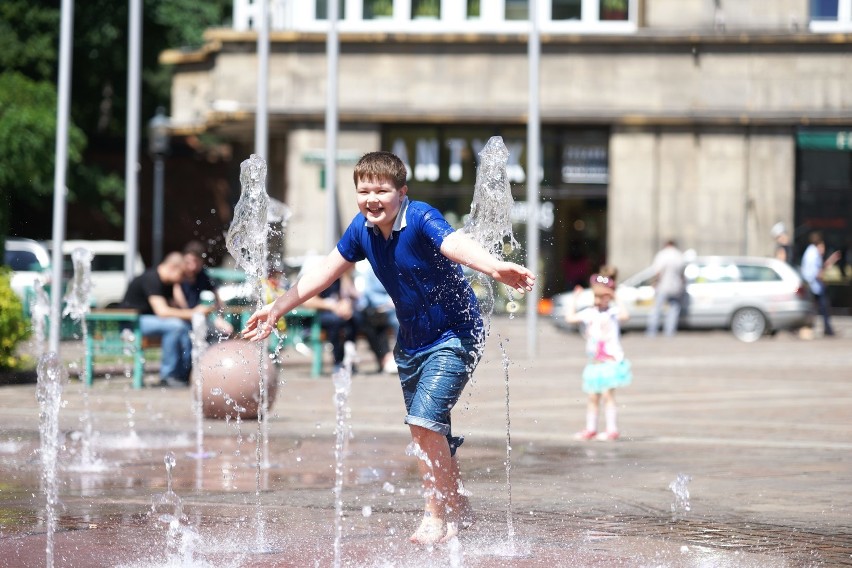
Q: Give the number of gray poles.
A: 5